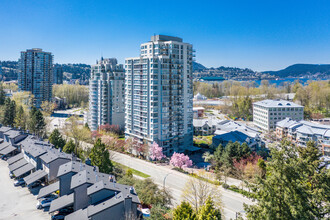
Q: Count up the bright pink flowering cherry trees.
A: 2